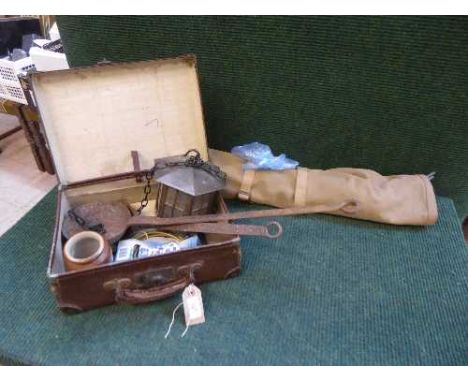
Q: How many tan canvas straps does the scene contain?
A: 2